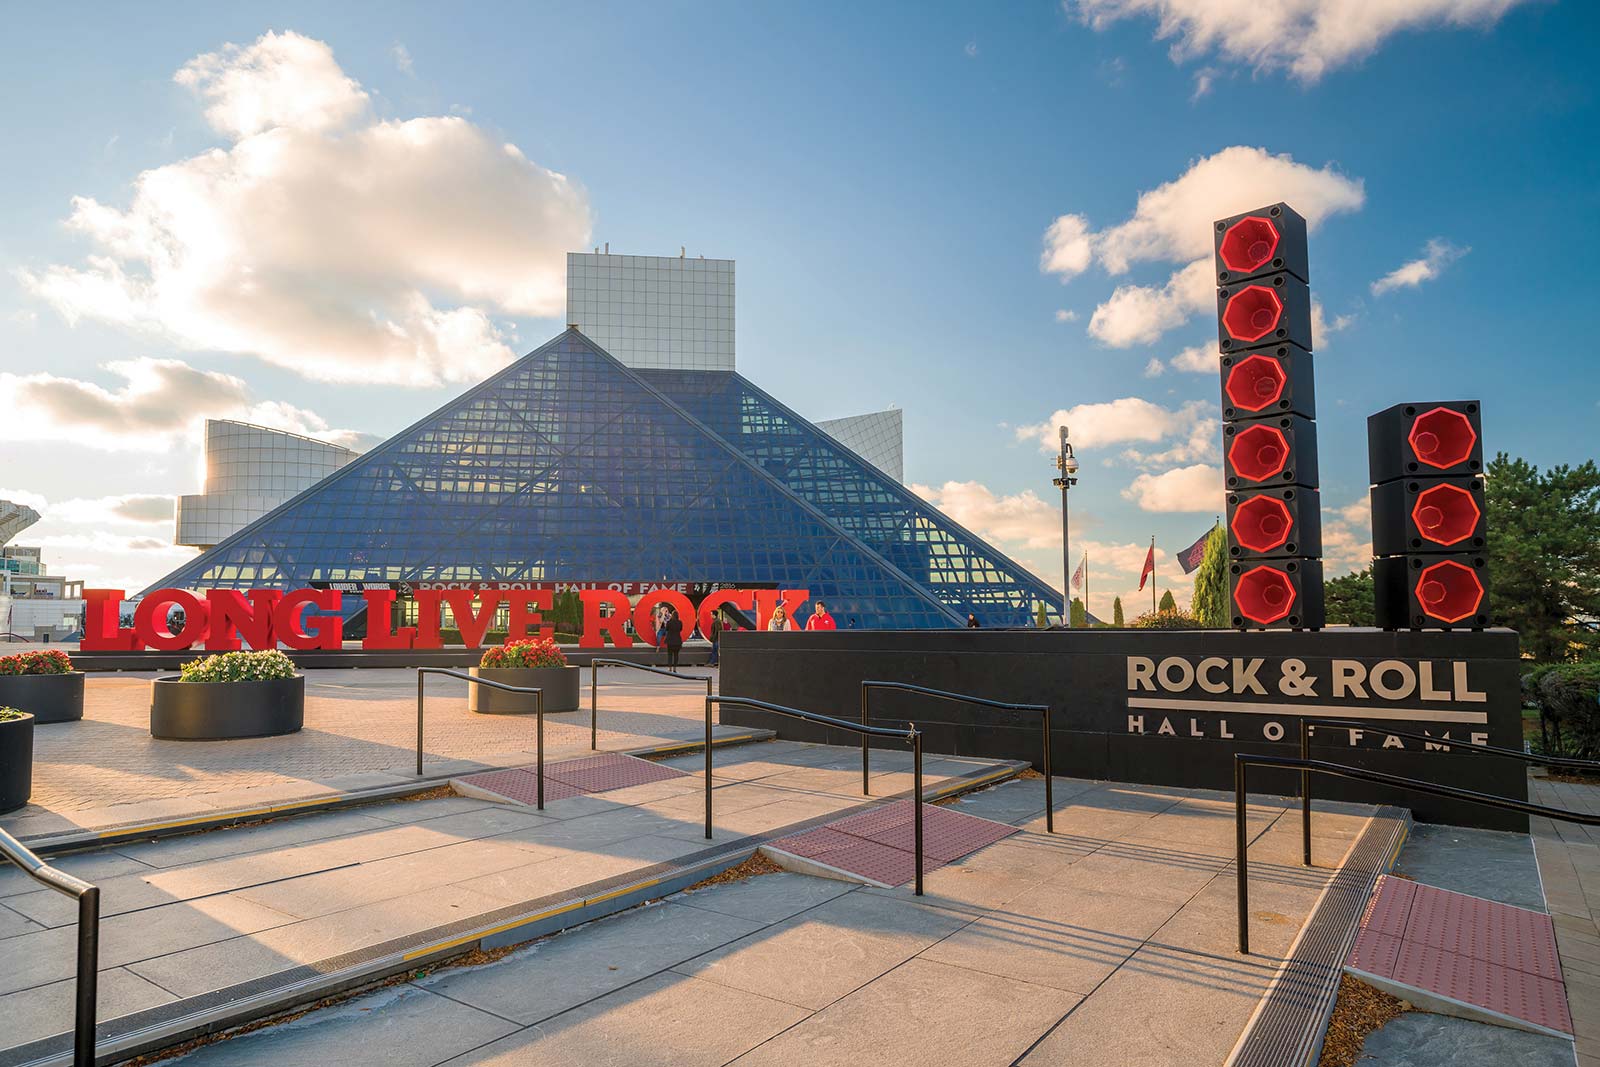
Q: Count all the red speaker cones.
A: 9